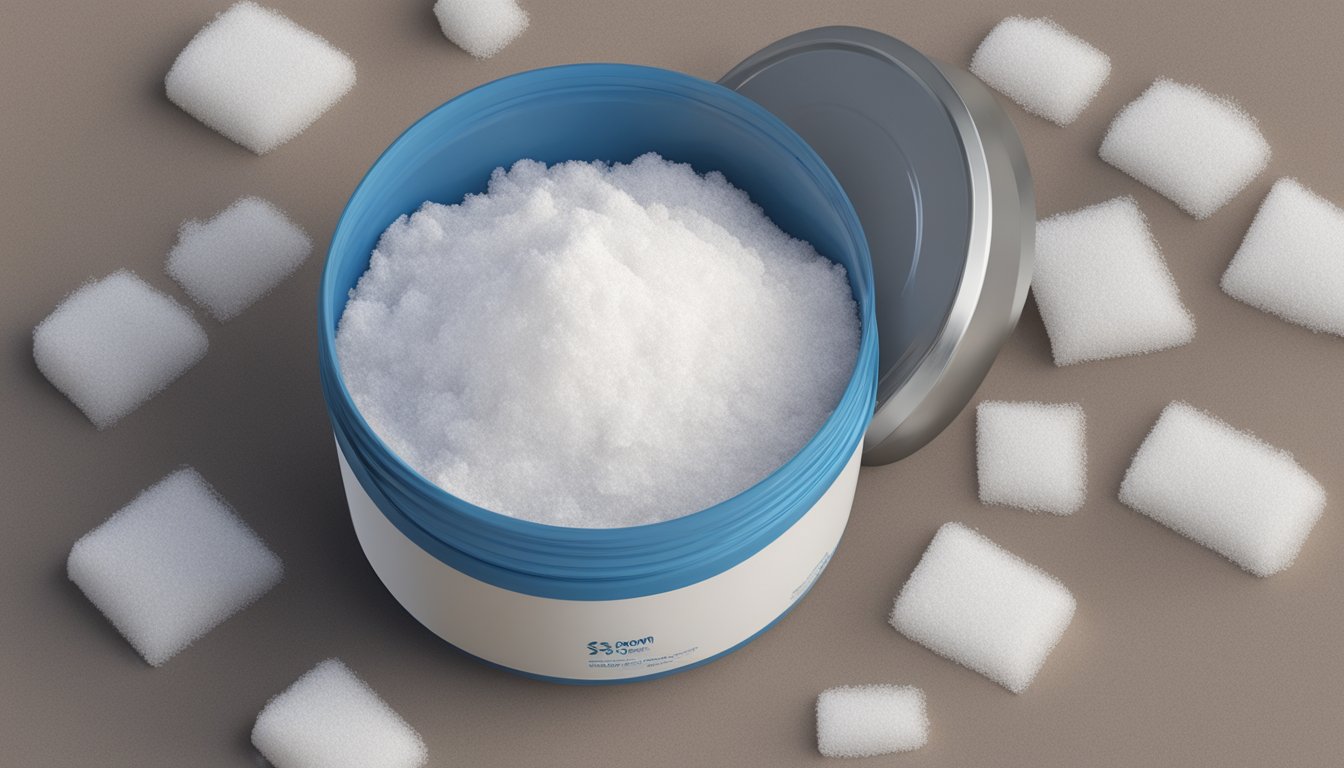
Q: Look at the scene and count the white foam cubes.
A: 14